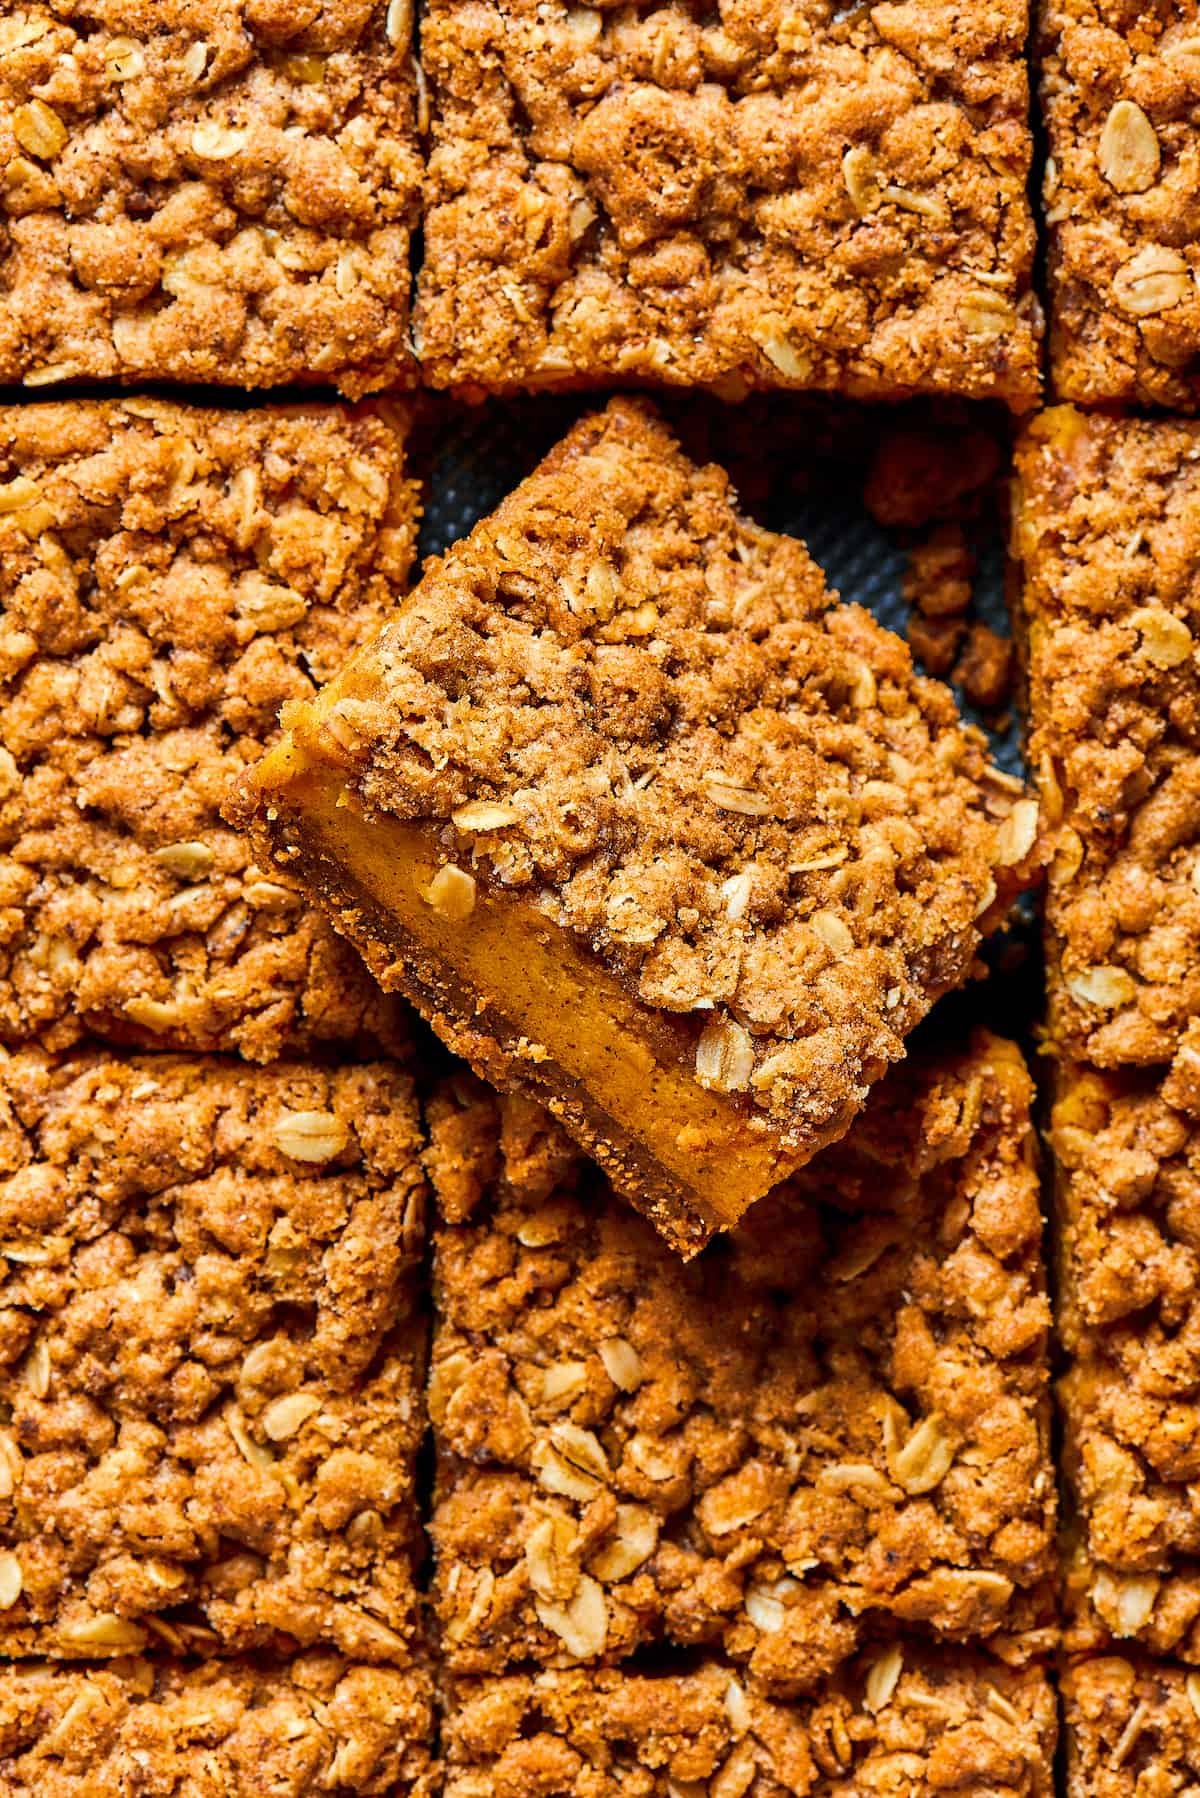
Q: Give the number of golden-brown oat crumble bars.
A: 12